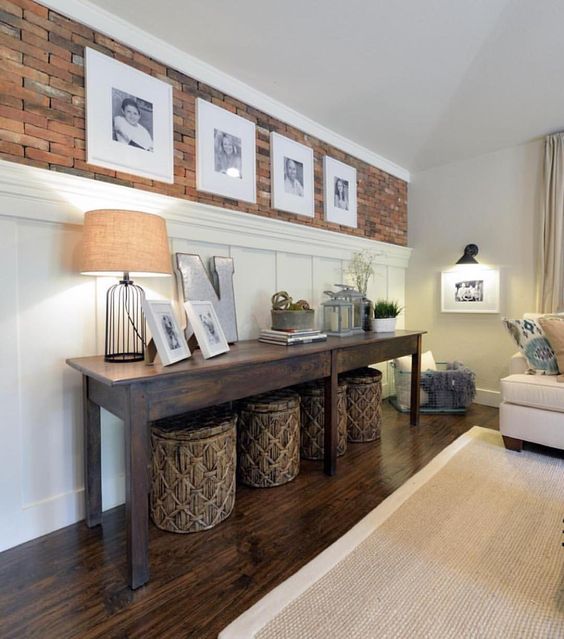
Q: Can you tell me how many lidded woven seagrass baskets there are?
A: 4